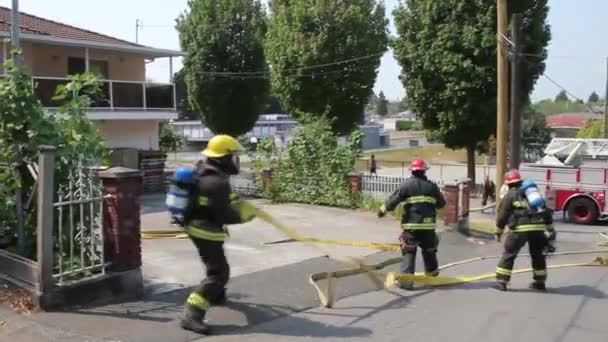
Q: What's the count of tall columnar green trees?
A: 3